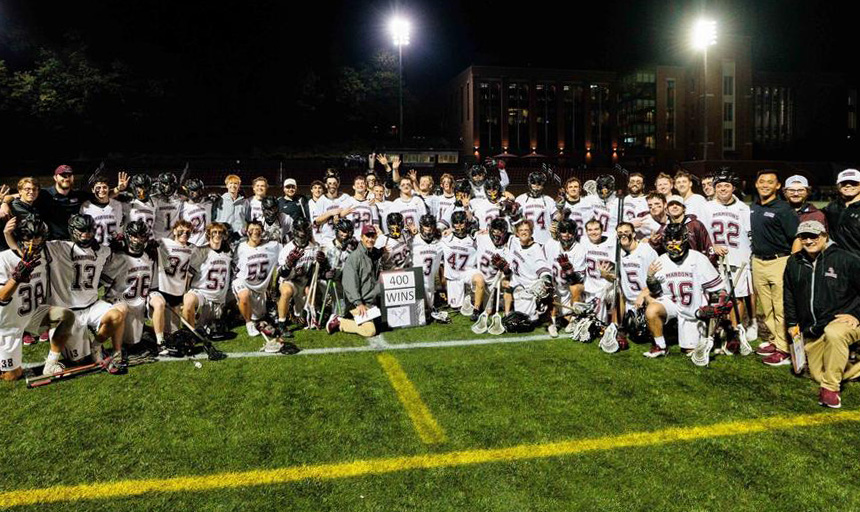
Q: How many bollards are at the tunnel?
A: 0